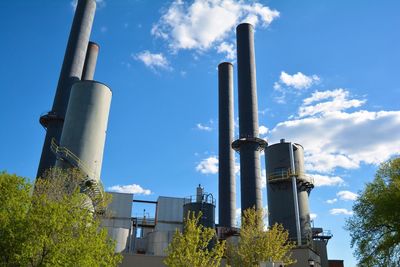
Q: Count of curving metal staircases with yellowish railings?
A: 1